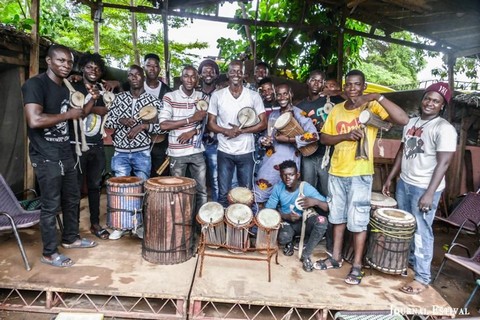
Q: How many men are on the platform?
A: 15